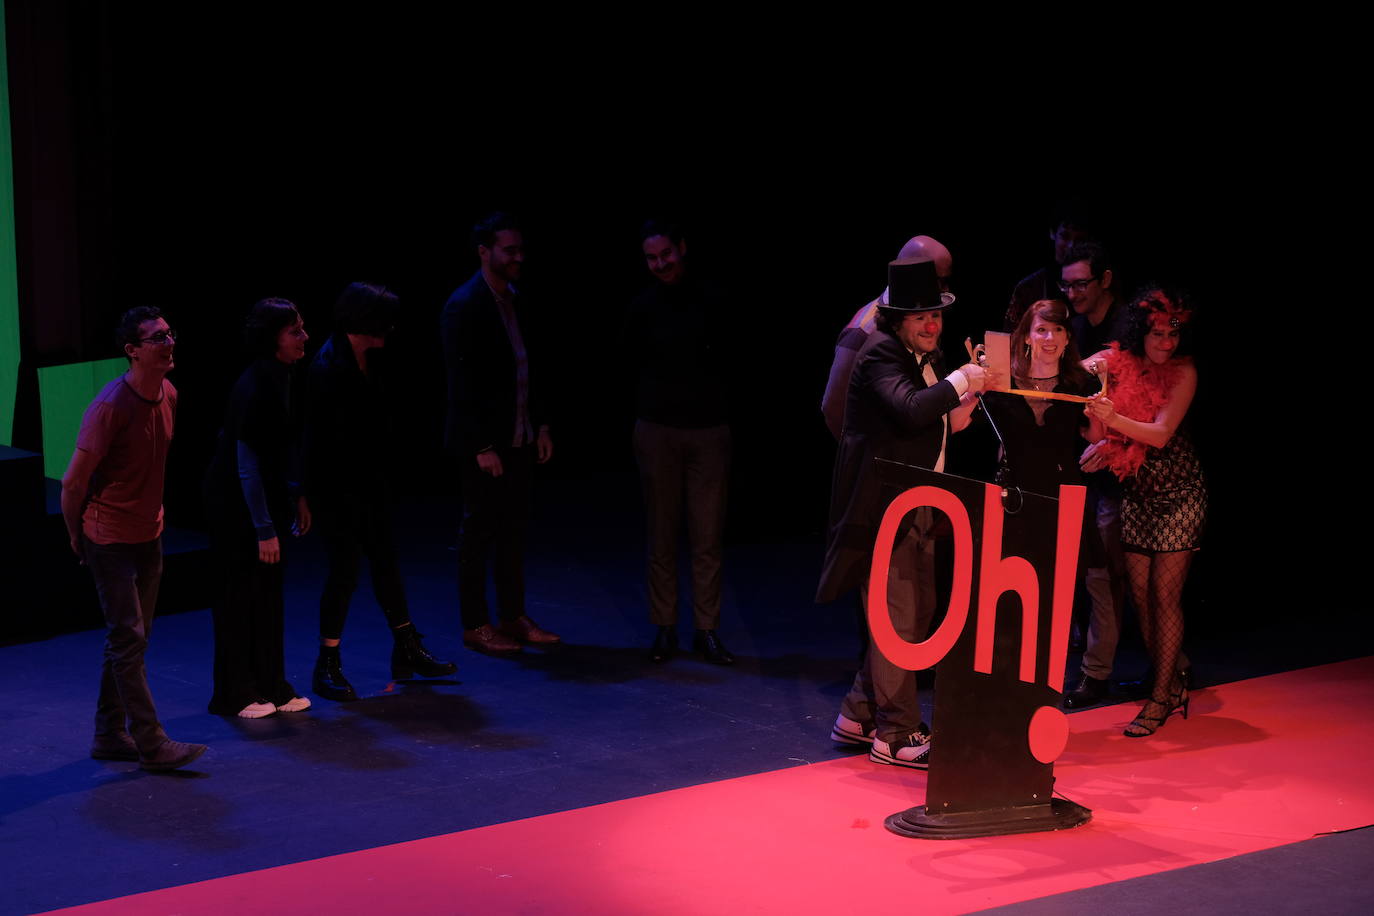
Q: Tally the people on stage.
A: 11